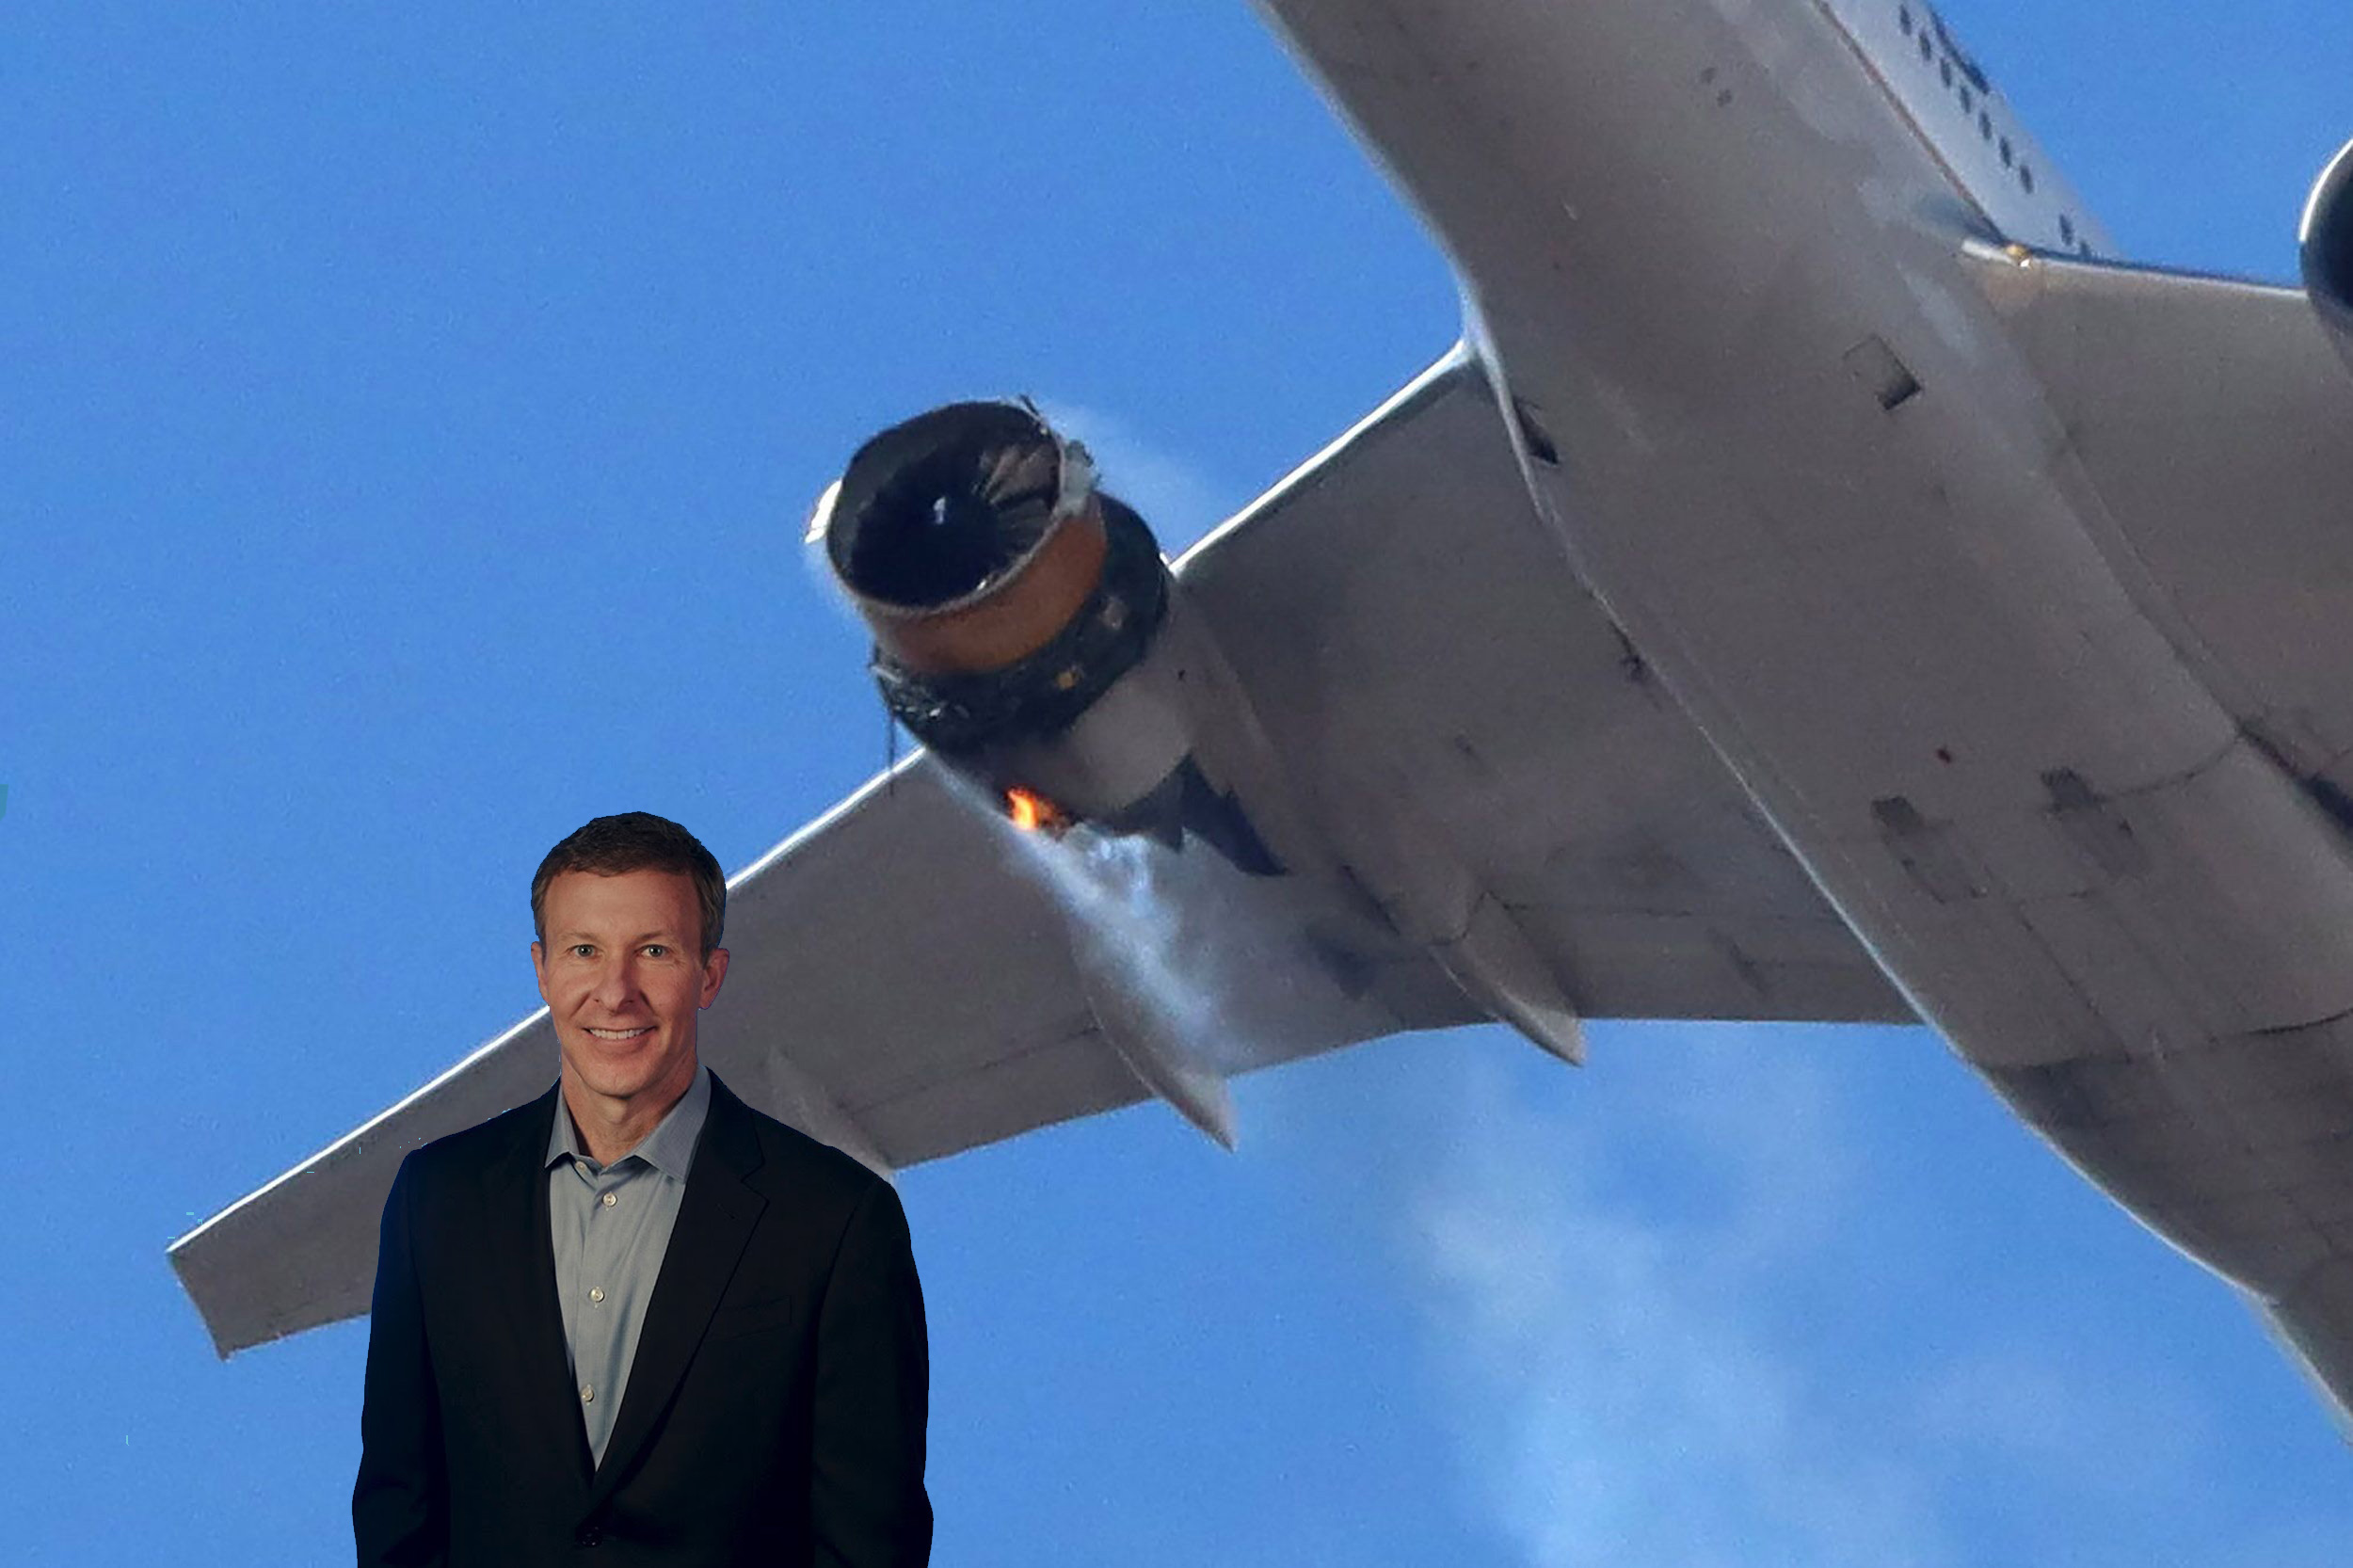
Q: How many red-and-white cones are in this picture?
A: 0